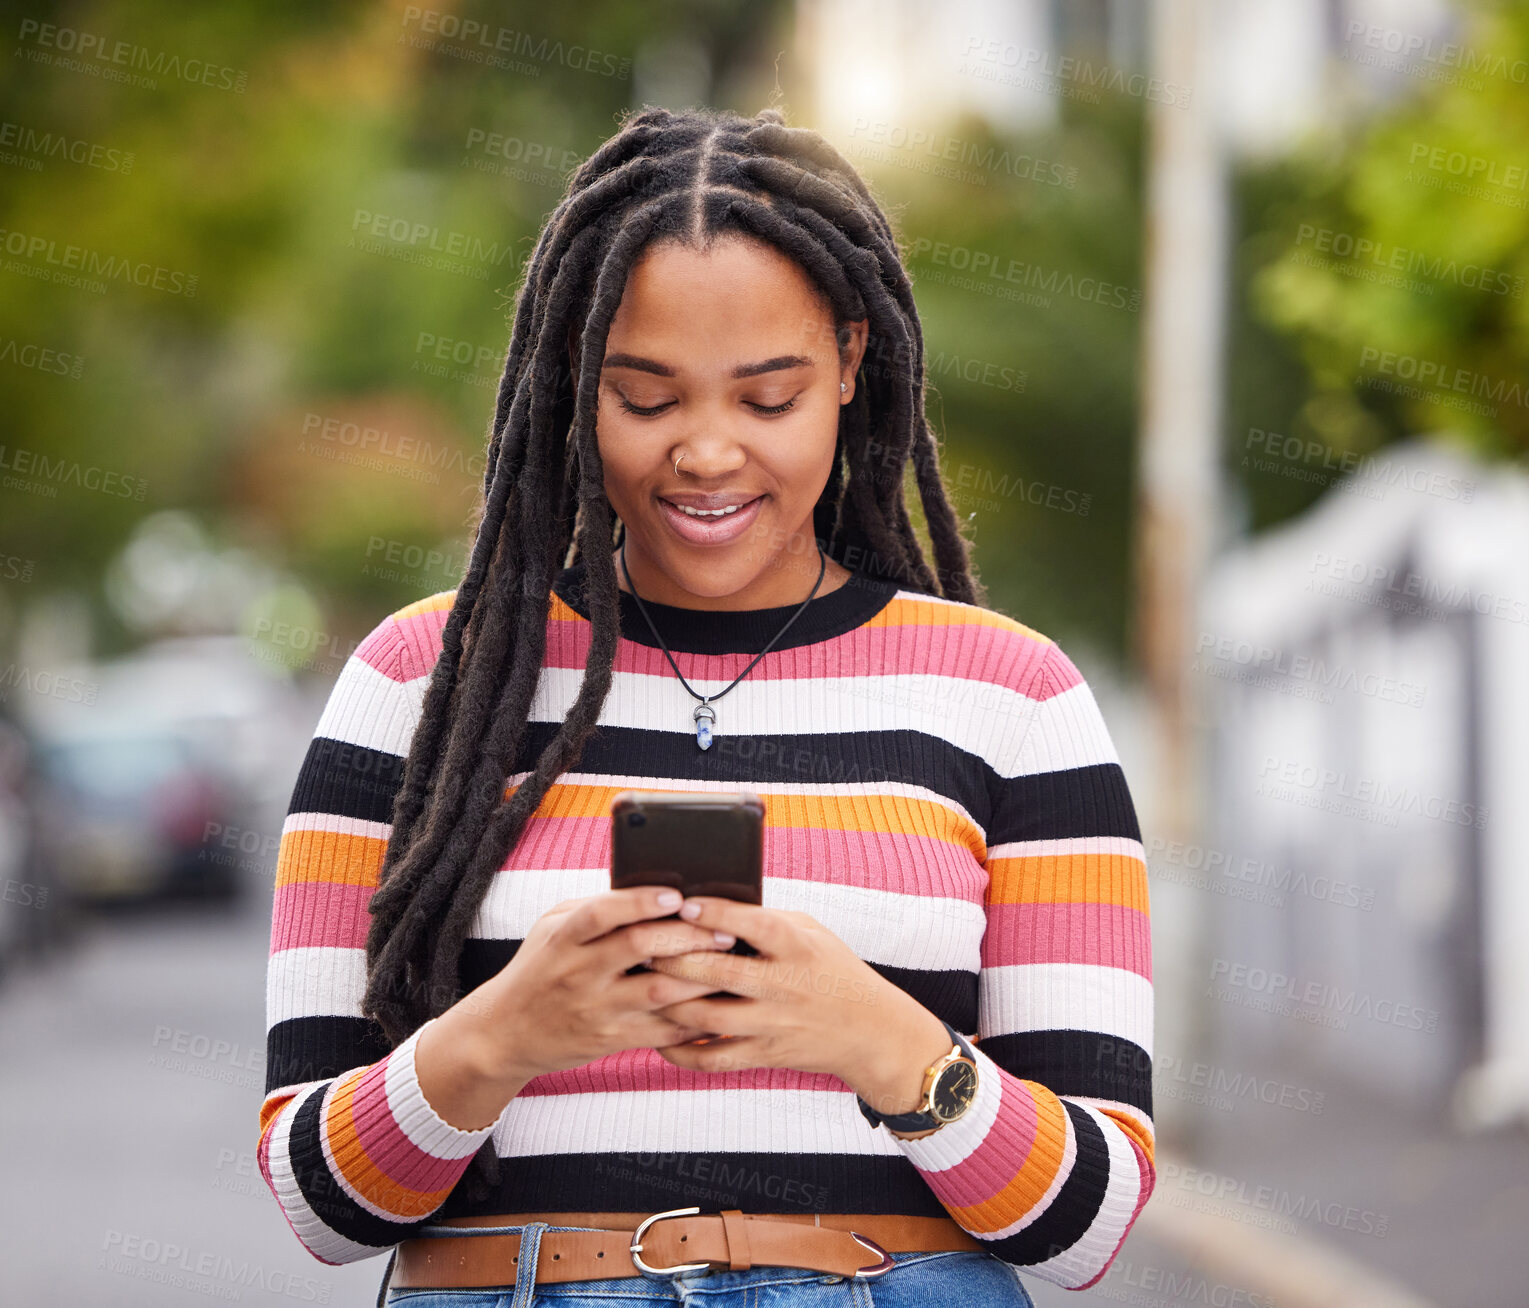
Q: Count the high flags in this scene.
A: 0